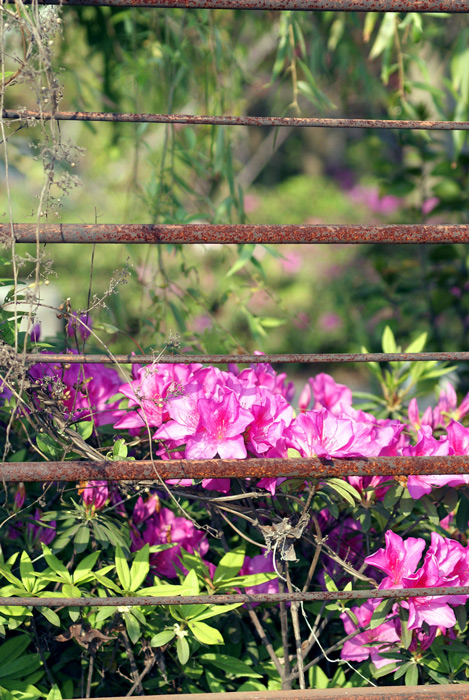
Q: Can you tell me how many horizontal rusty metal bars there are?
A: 7